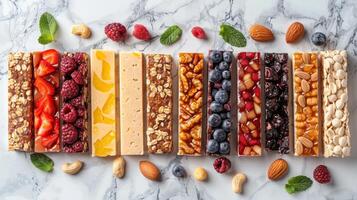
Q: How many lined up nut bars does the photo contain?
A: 12